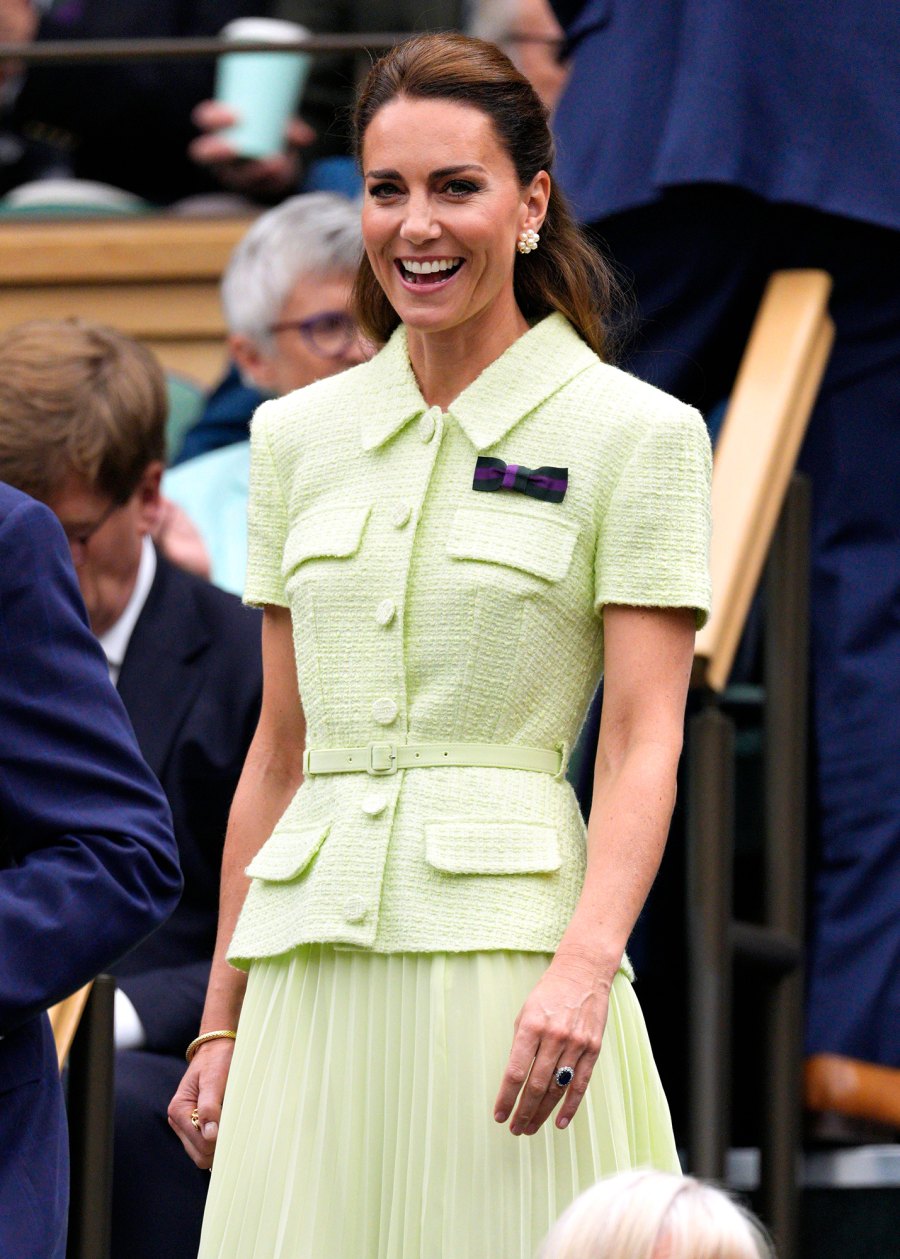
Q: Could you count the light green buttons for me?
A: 6